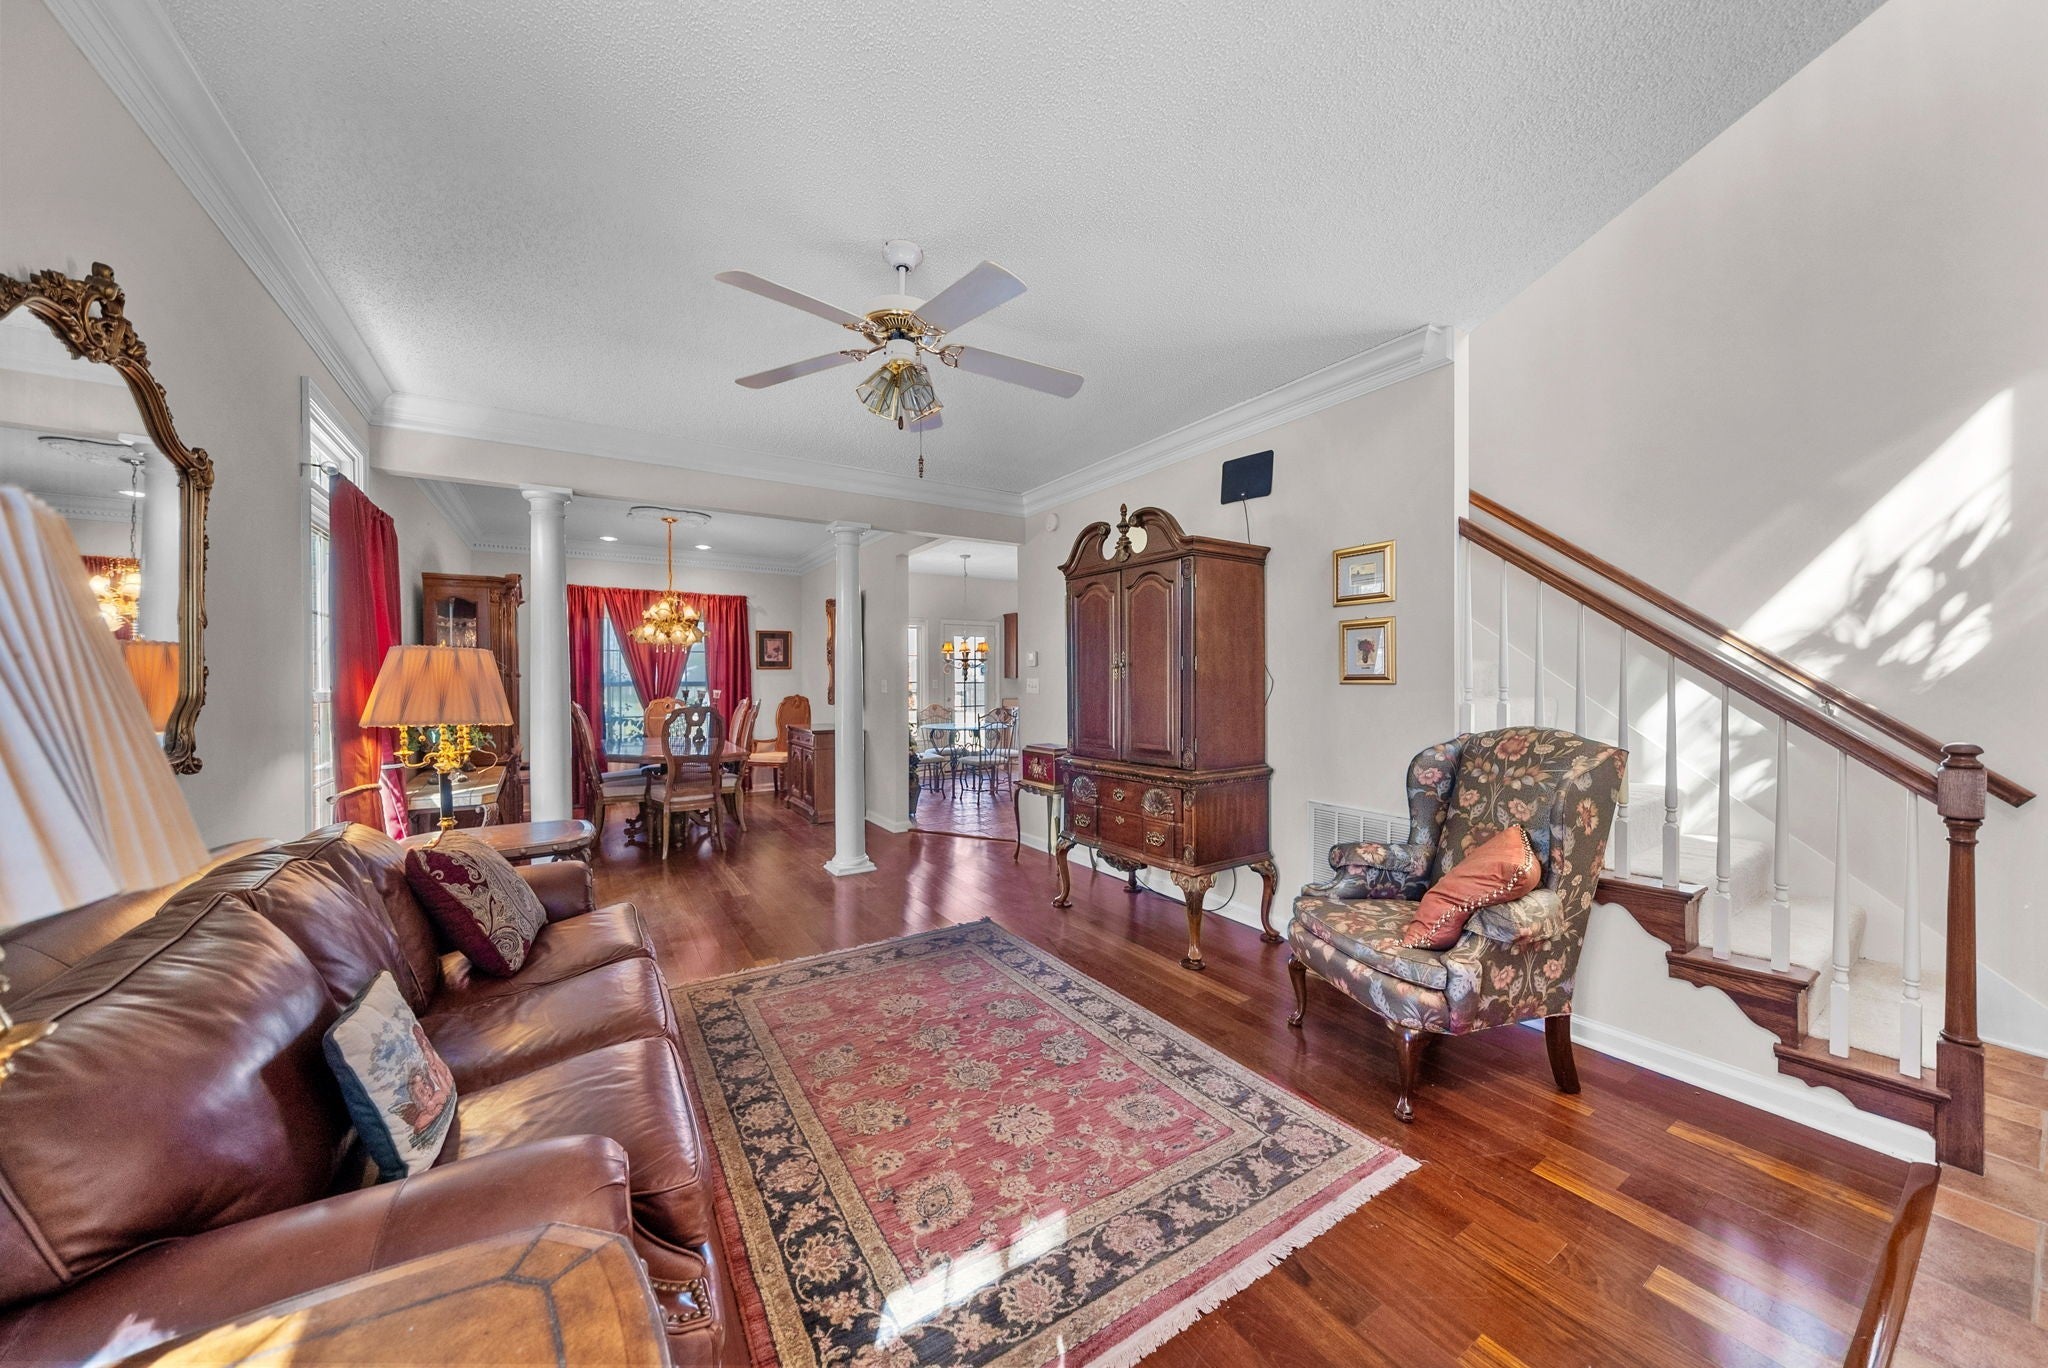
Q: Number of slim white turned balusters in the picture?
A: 10